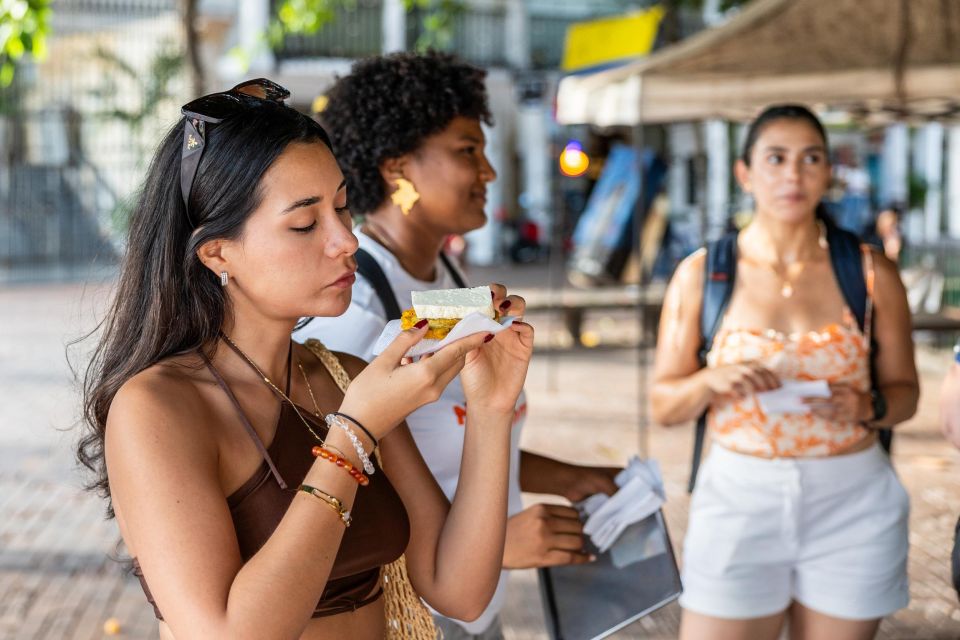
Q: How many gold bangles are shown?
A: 1